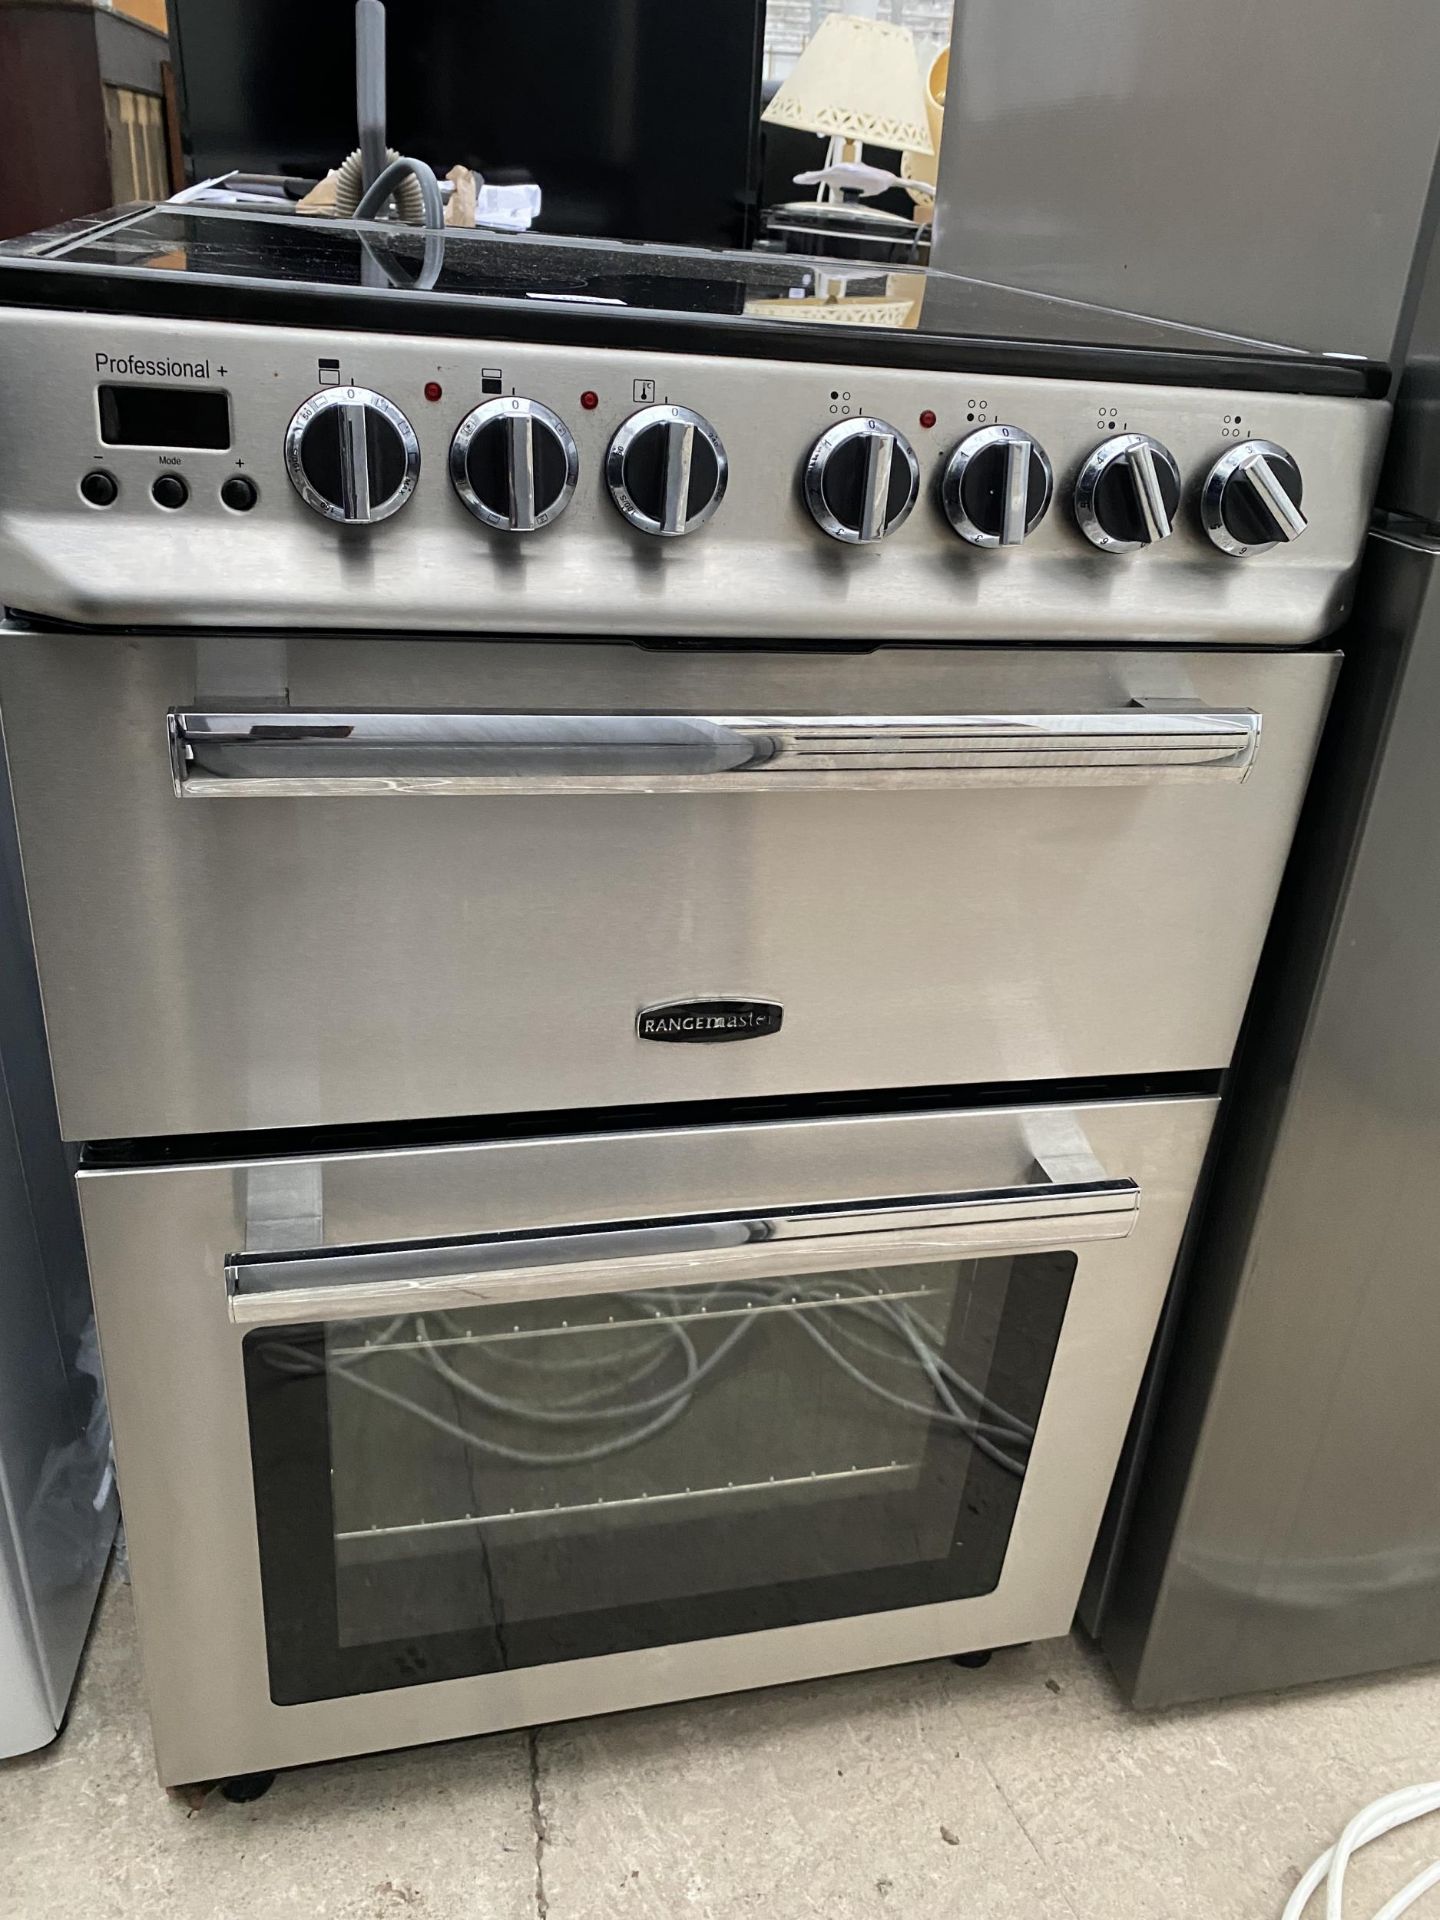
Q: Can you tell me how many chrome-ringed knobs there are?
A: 7